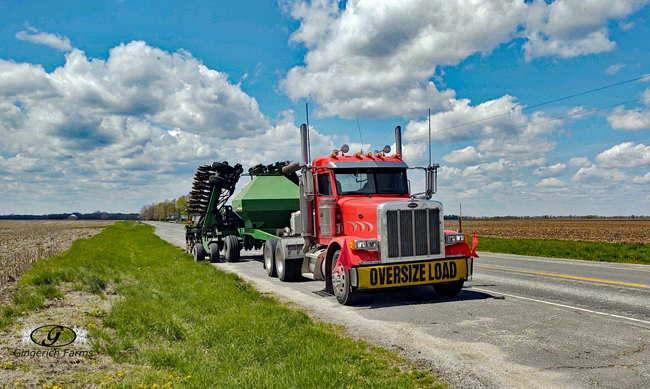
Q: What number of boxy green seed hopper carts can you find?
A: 1